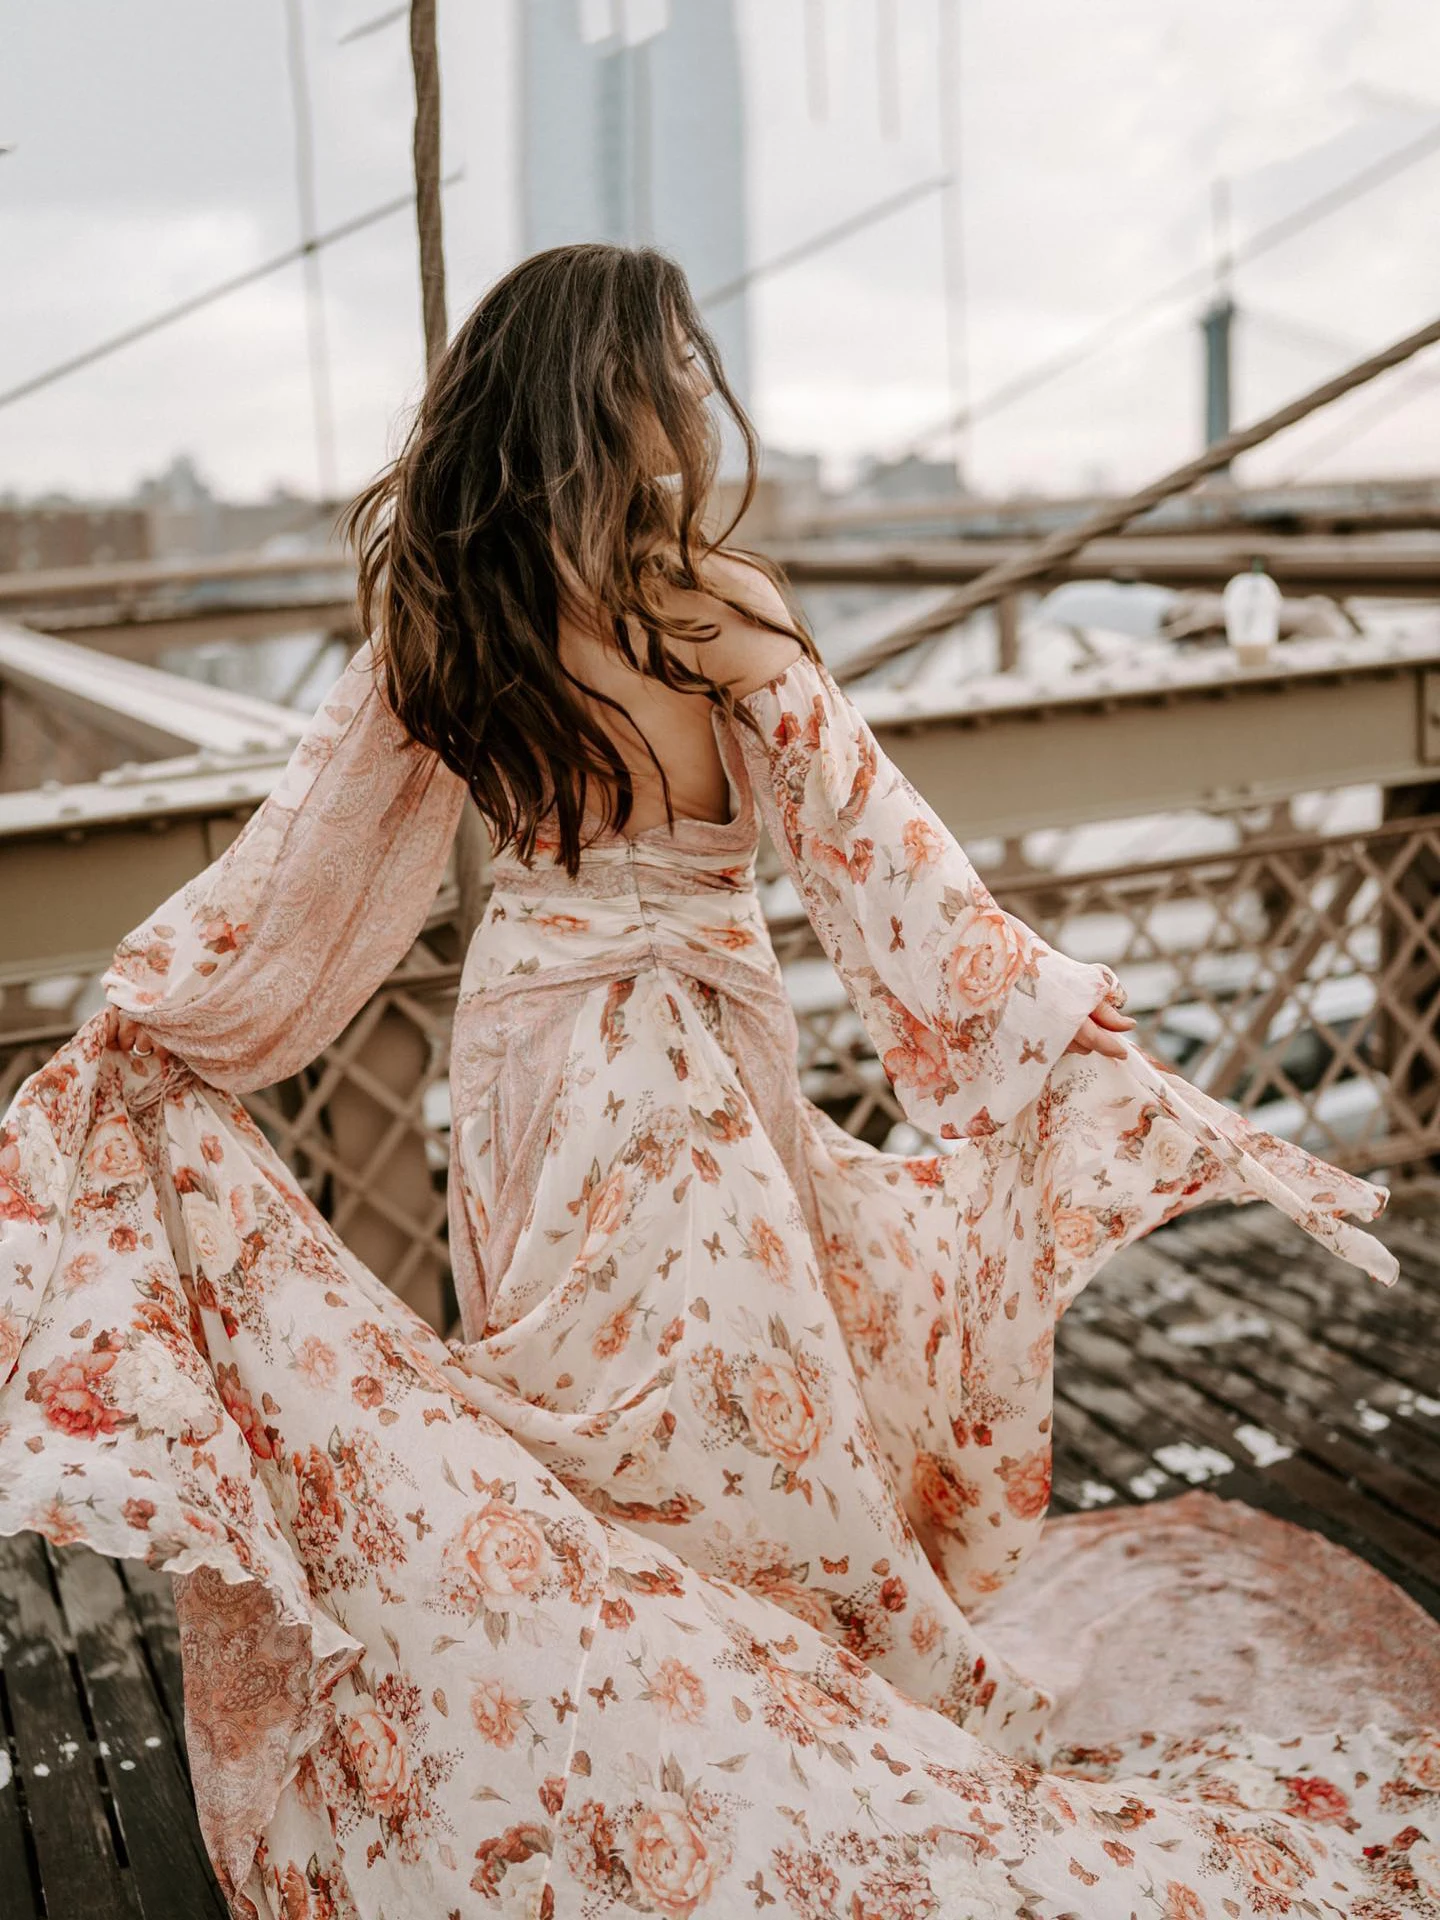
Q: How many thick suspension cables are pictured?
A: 2